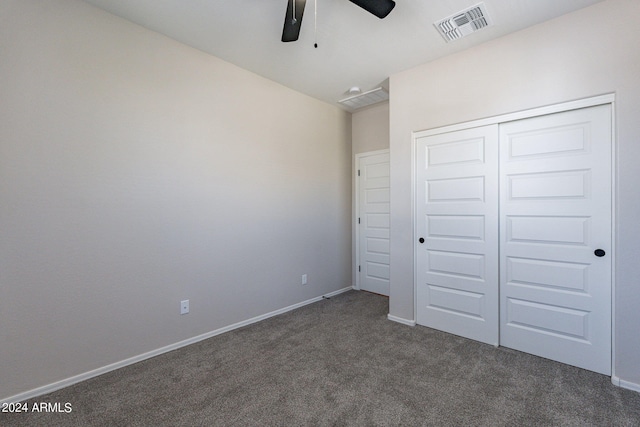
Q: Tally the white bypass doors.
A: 2